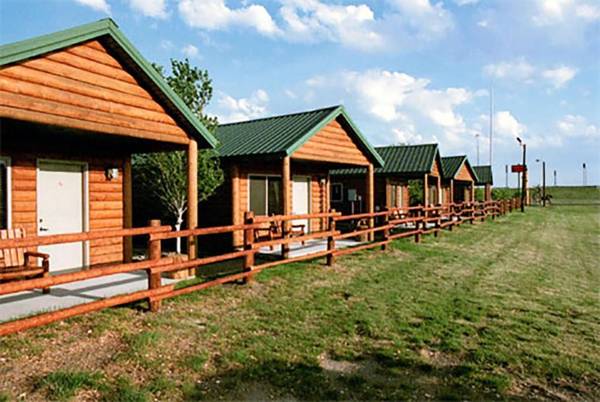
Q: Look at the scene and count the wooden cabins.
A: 5